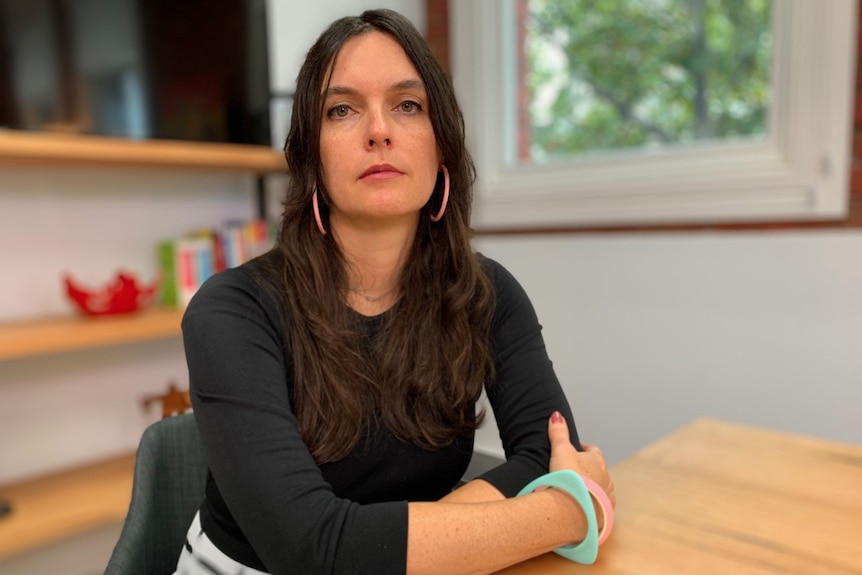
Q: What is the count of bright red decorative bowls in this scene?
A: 1